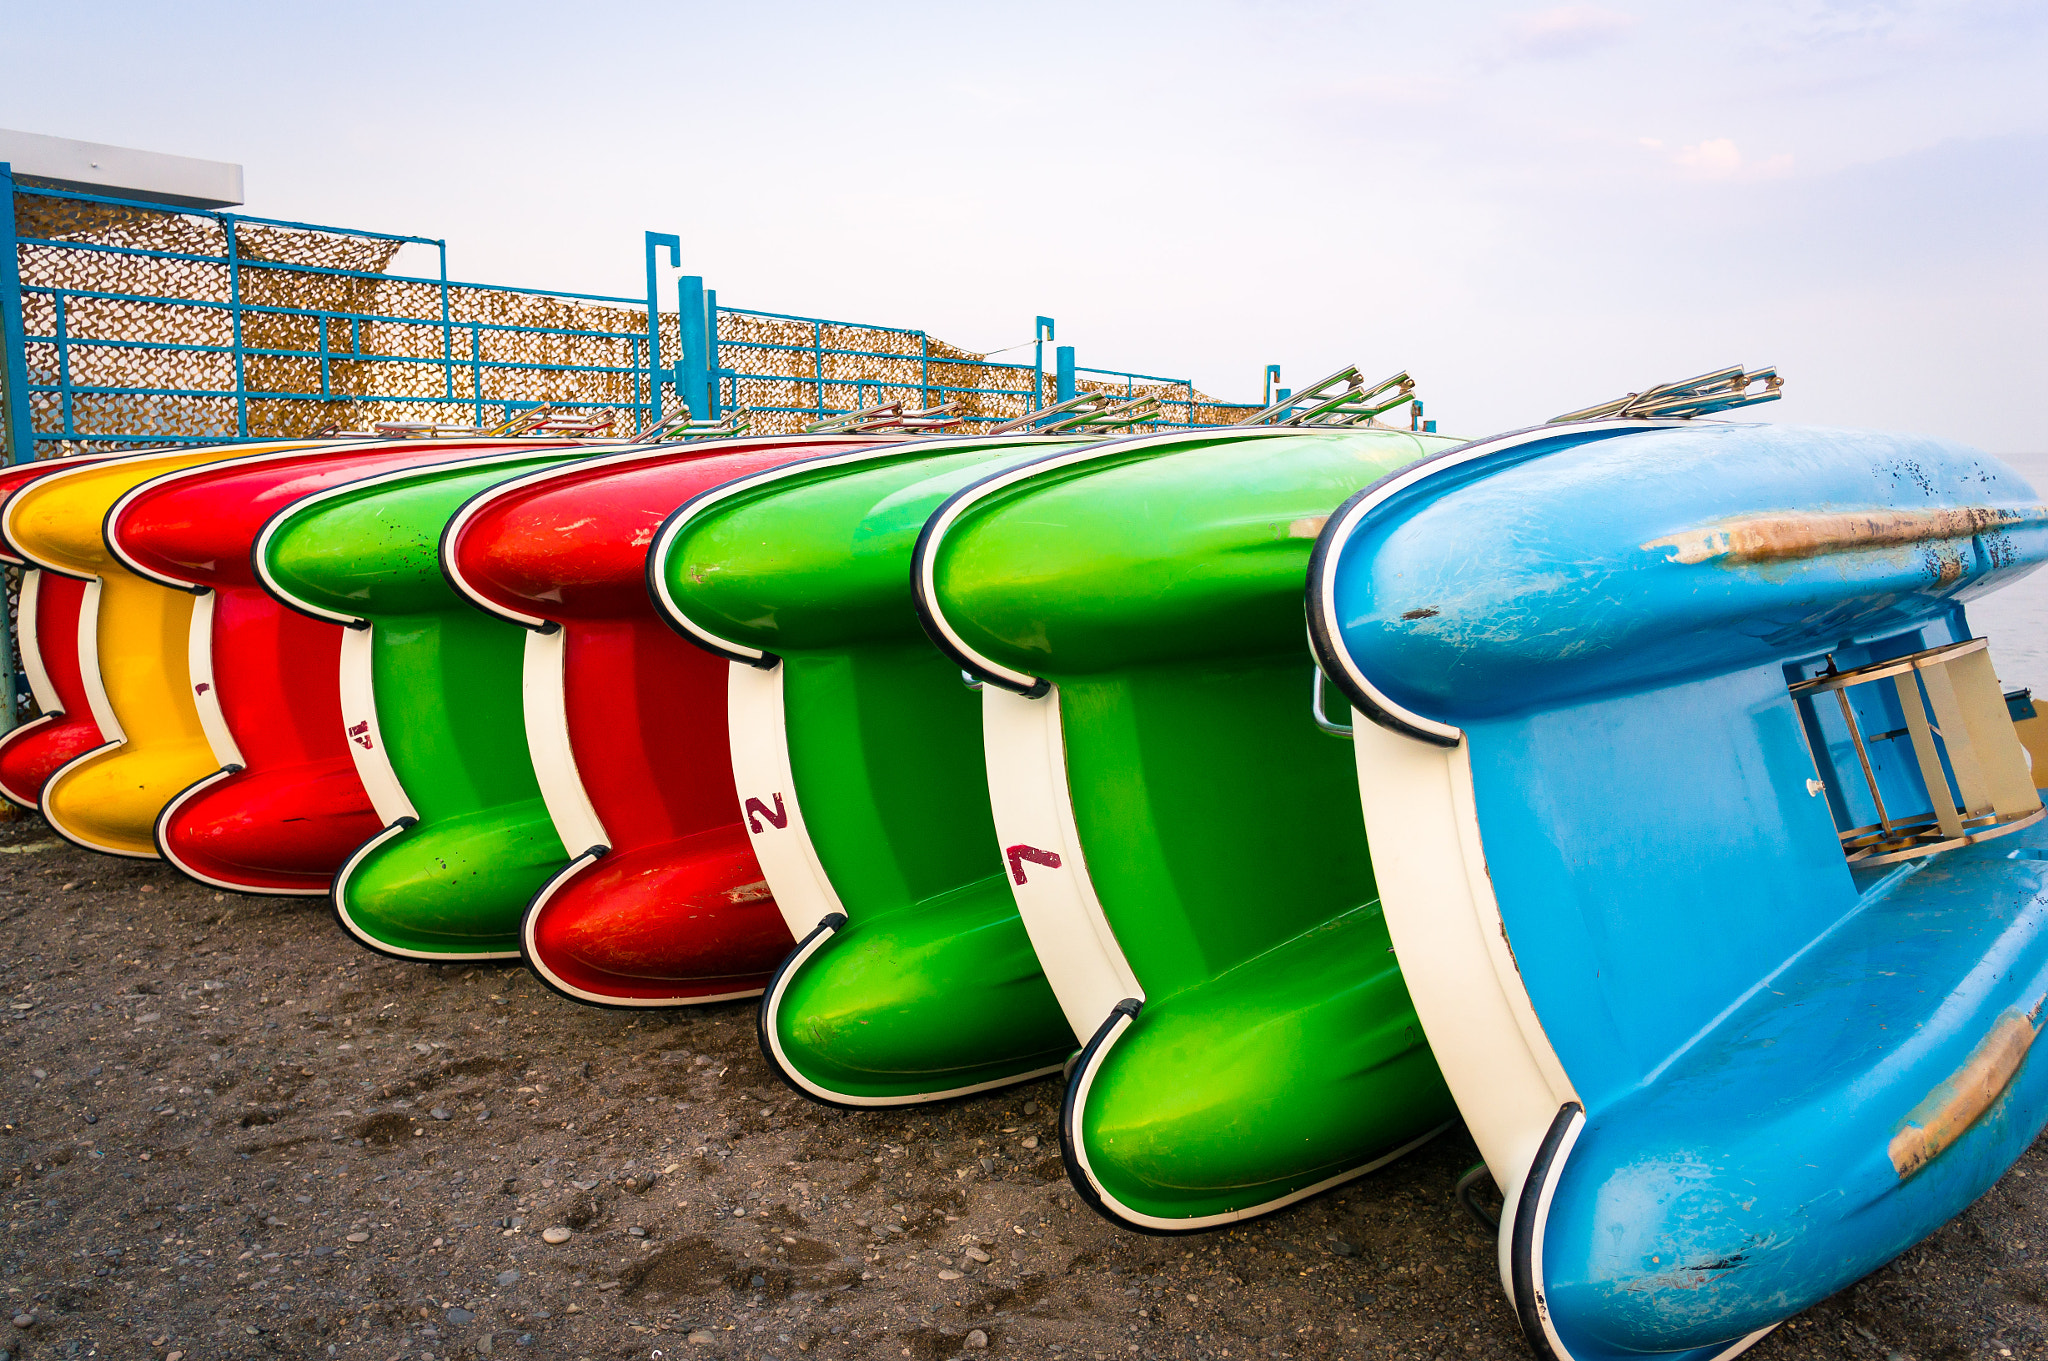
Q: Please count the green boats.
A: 3